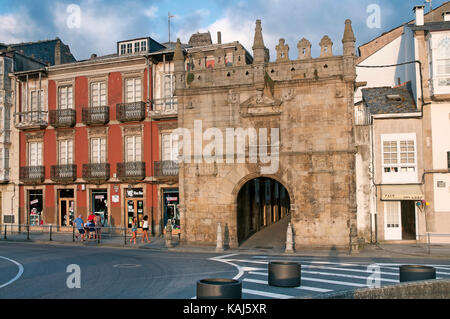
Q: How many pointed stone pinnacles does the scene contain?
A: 3